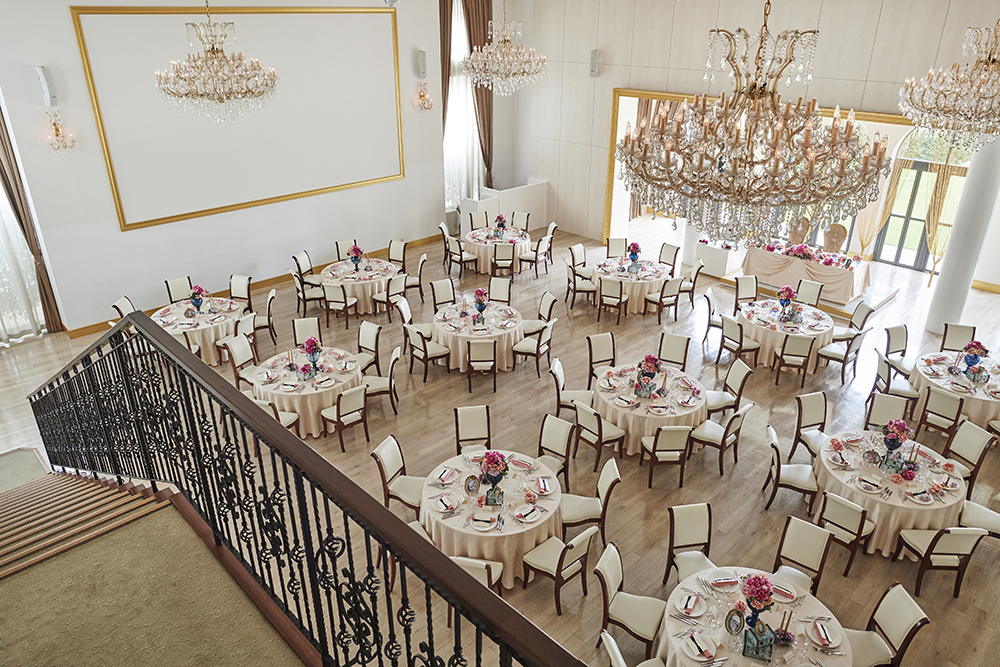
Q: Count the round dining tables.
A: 12